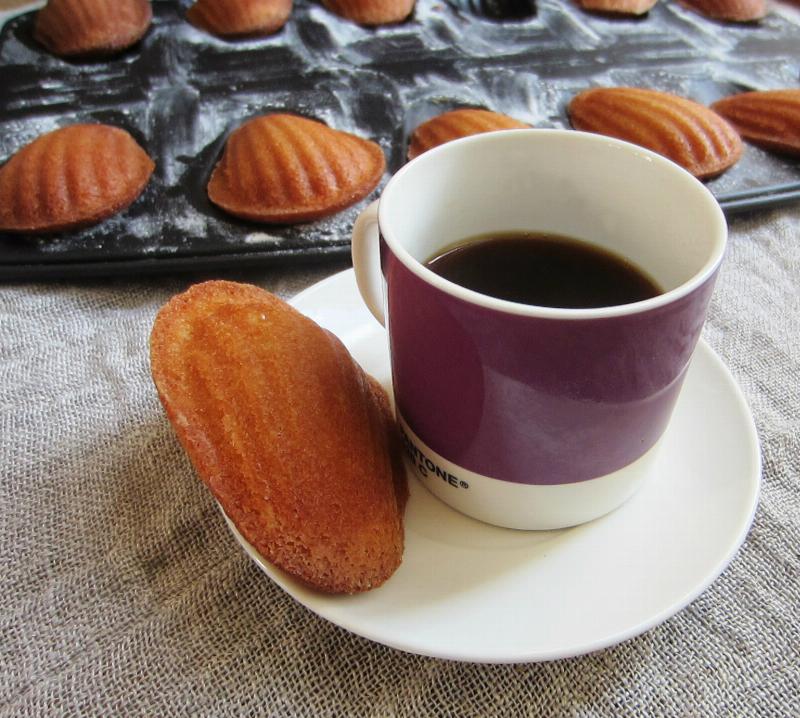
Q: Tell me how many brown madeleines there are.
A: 11